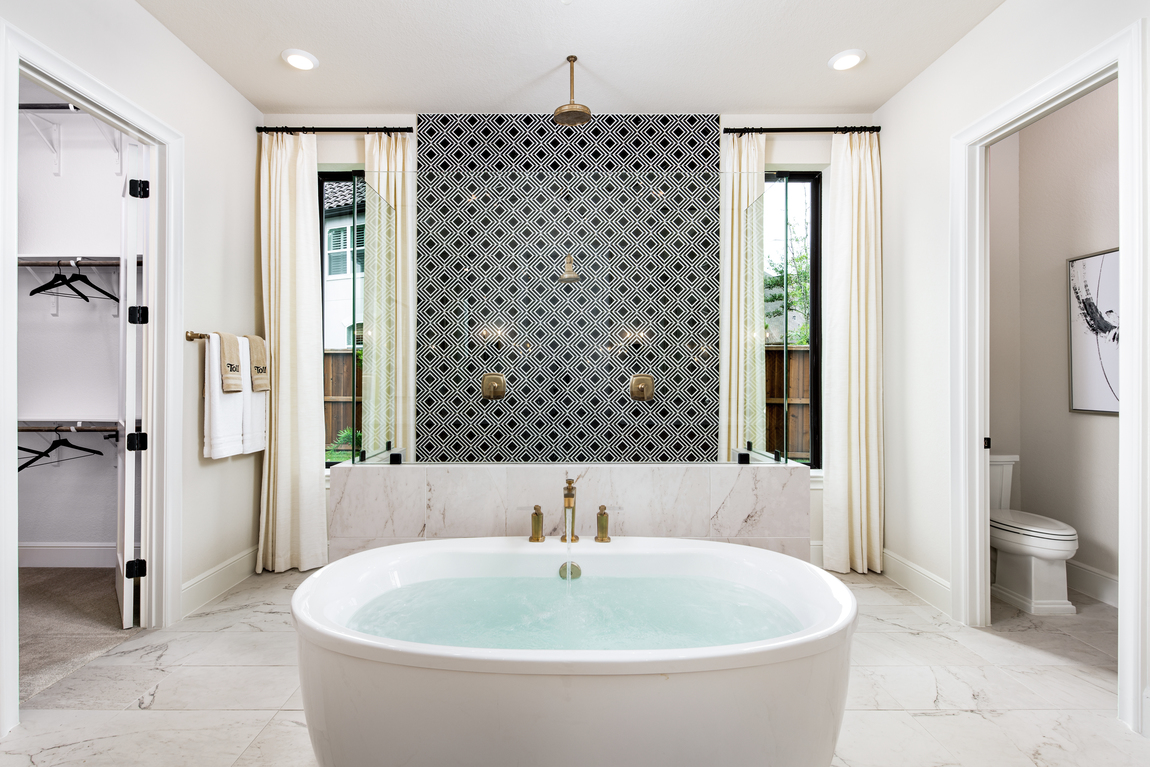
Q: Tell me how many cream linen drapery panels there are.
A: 4